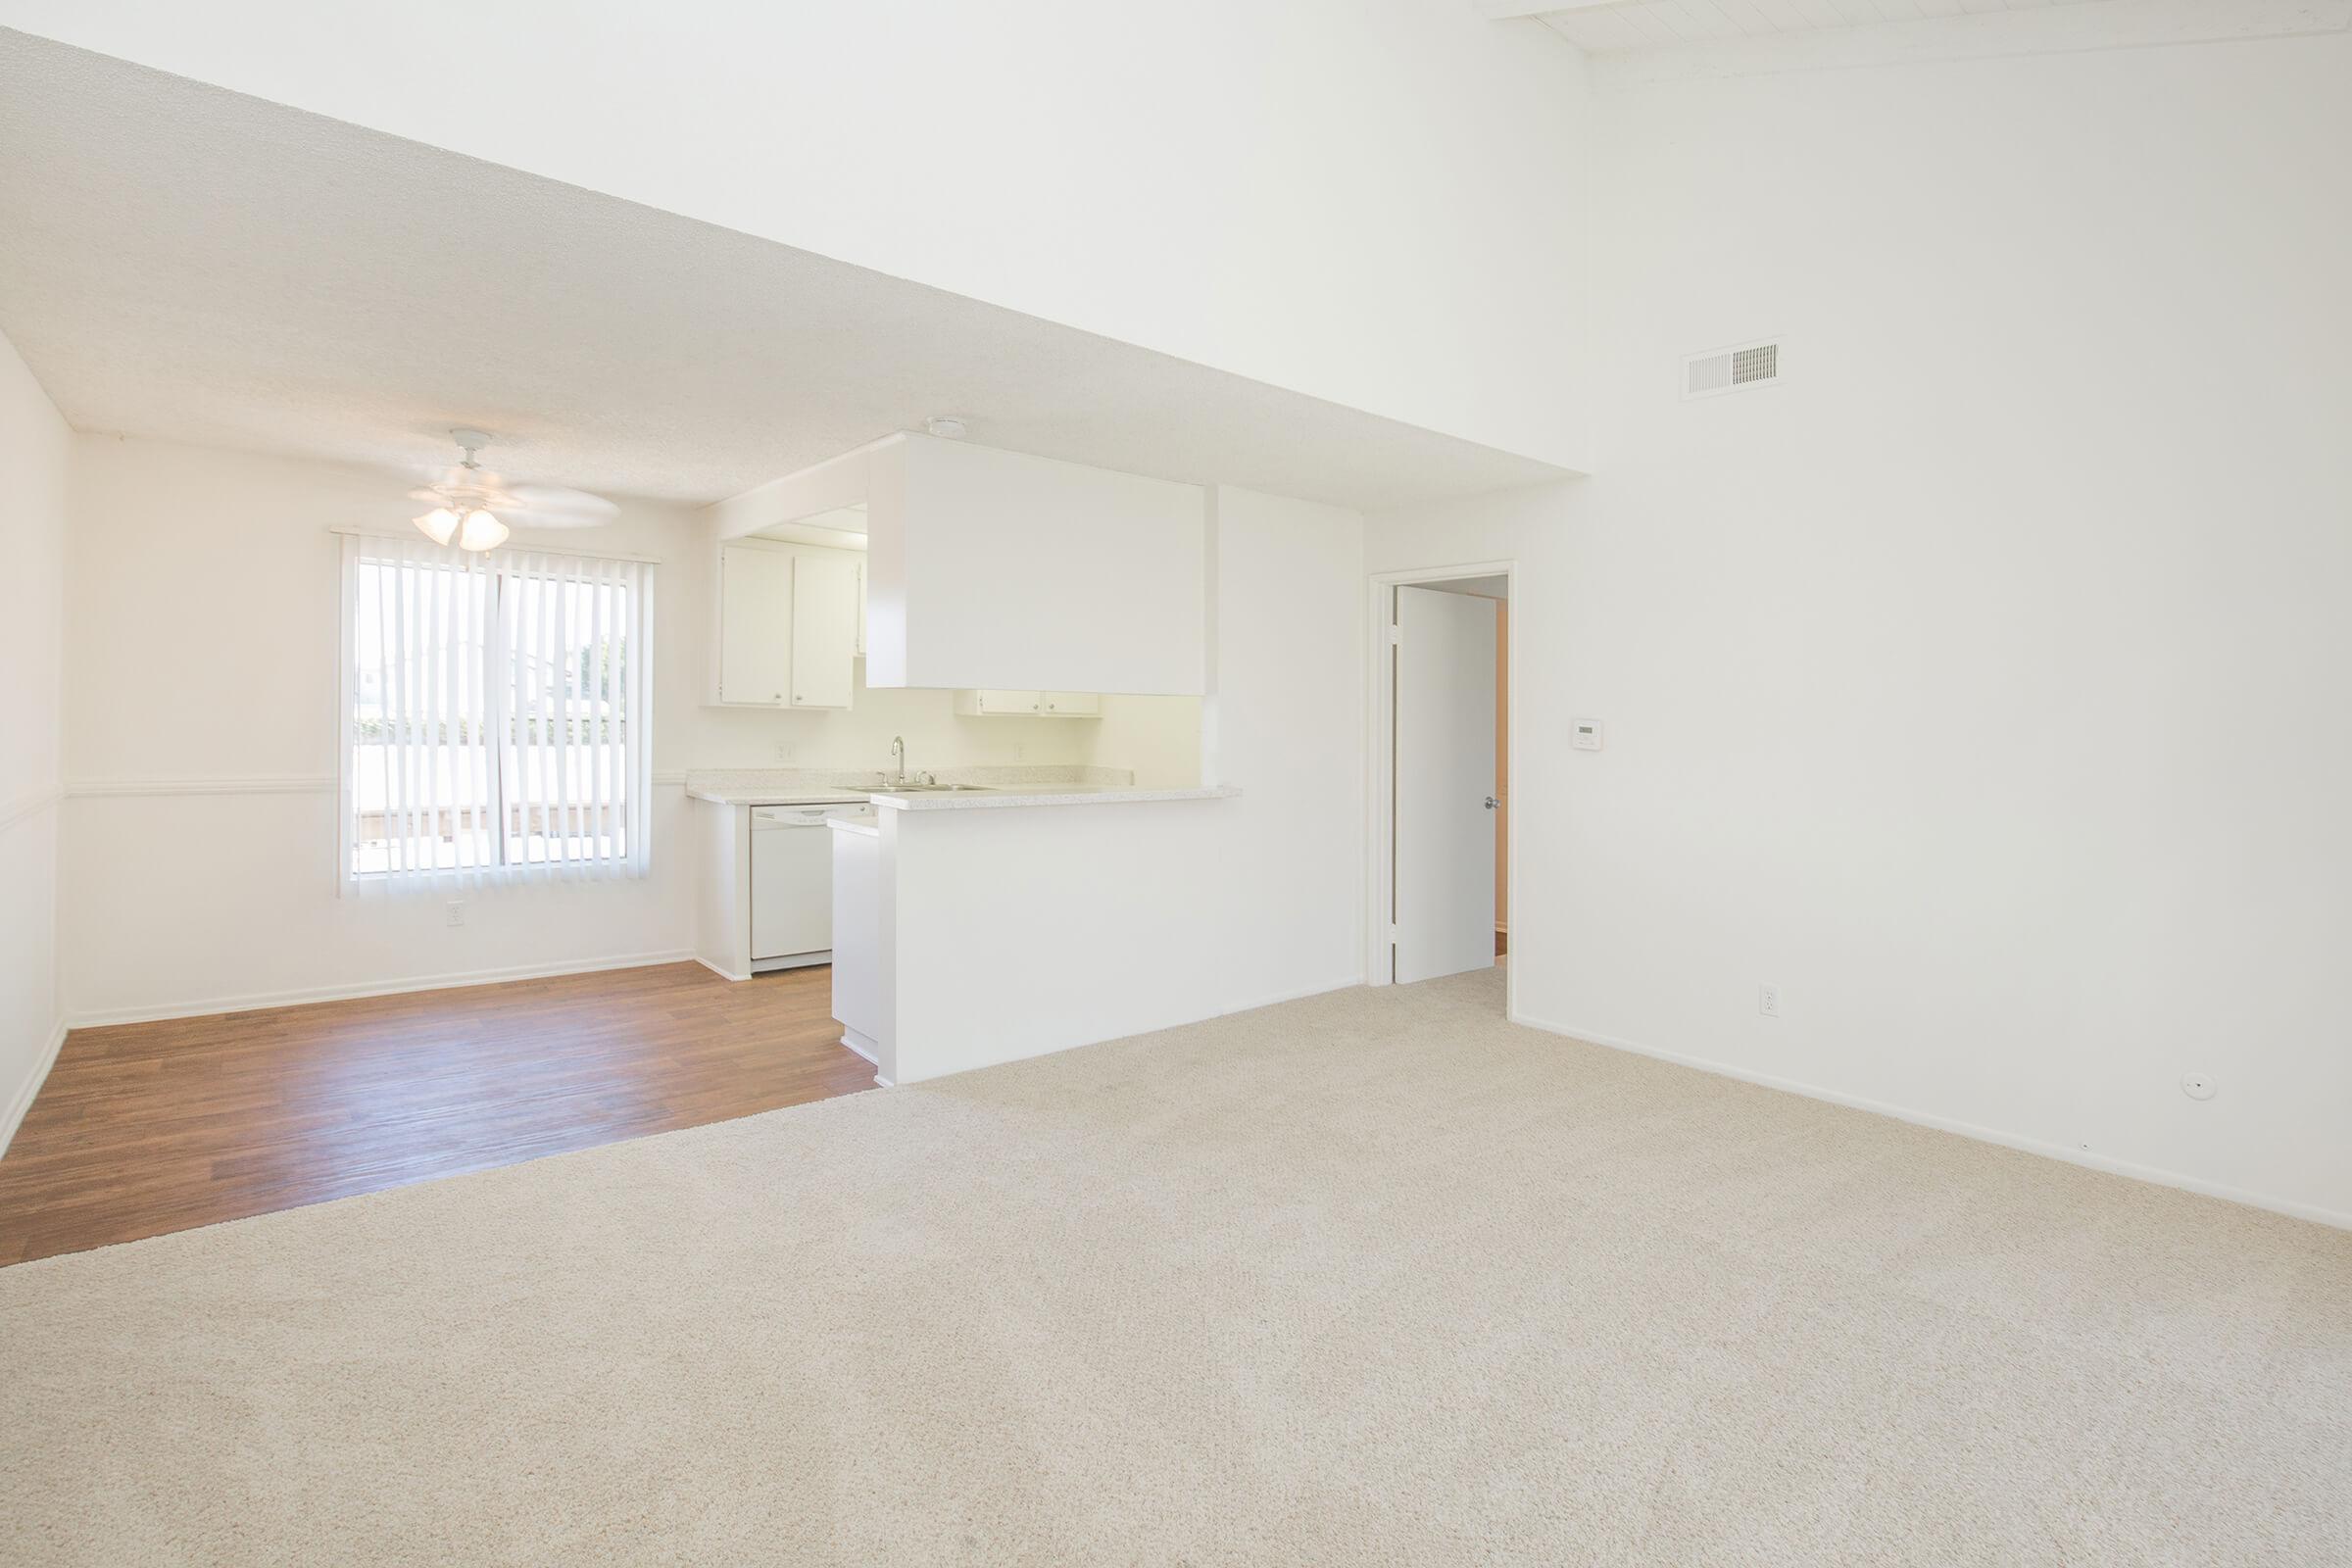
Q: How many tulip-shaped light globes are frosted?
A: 2